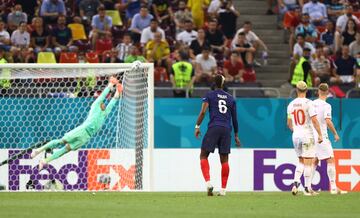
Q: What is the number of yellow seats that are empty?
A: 3